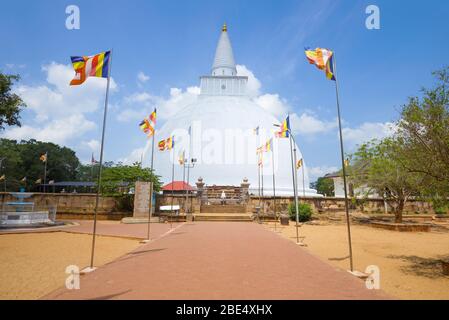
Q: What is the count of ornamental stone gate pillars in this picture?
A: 2